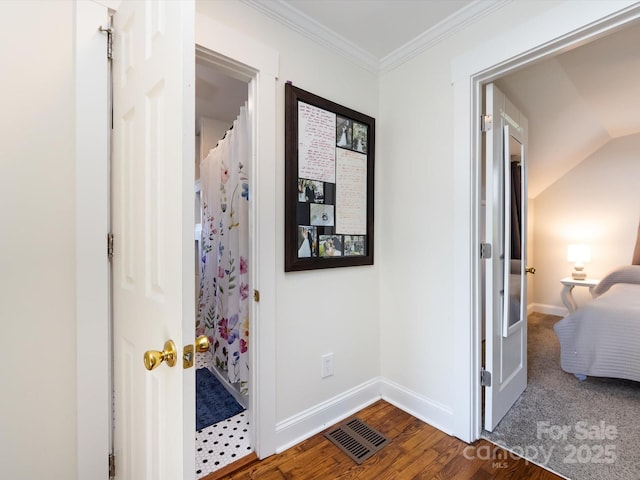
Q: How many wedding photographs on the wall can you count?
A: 7